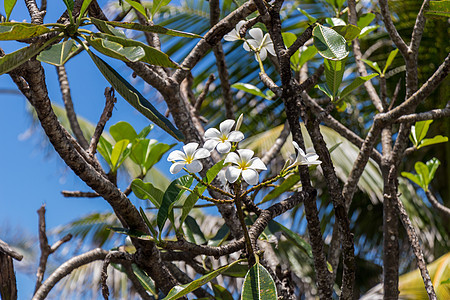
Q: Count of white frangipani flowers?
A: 6